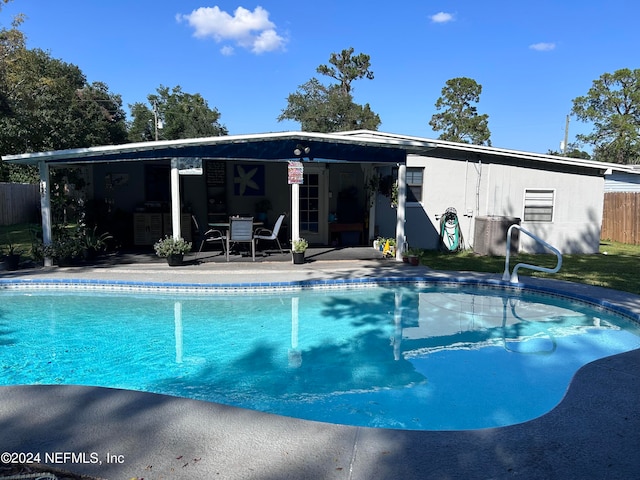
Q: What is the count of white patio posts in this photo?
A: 4